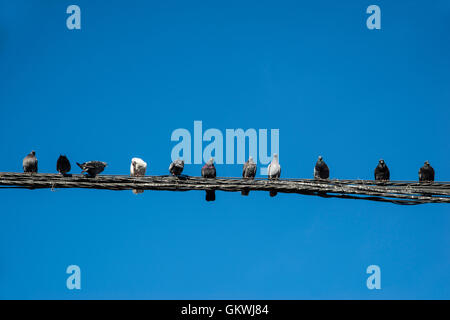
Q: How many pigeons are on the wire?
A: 11